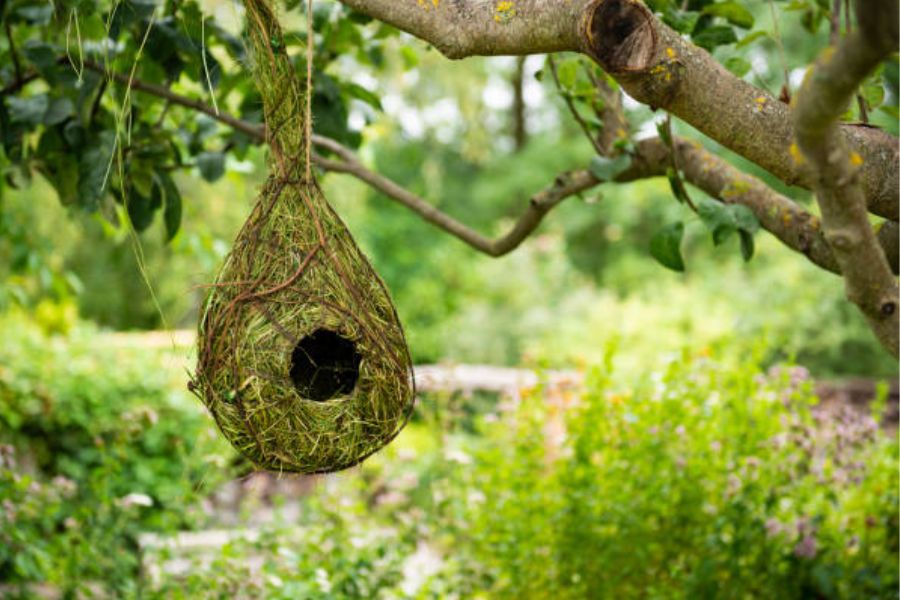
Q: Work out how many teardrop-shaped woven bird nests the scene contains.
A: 1